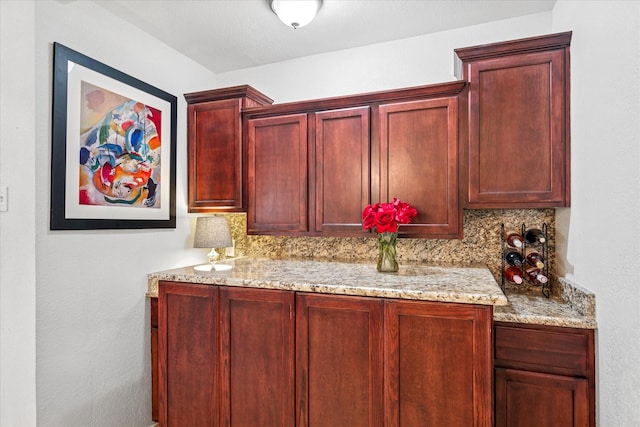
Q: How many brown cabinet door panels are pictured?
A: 10